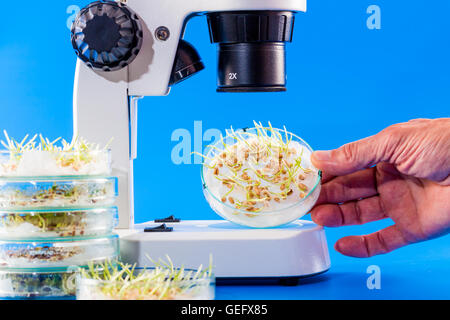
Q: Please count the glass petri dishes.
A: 7